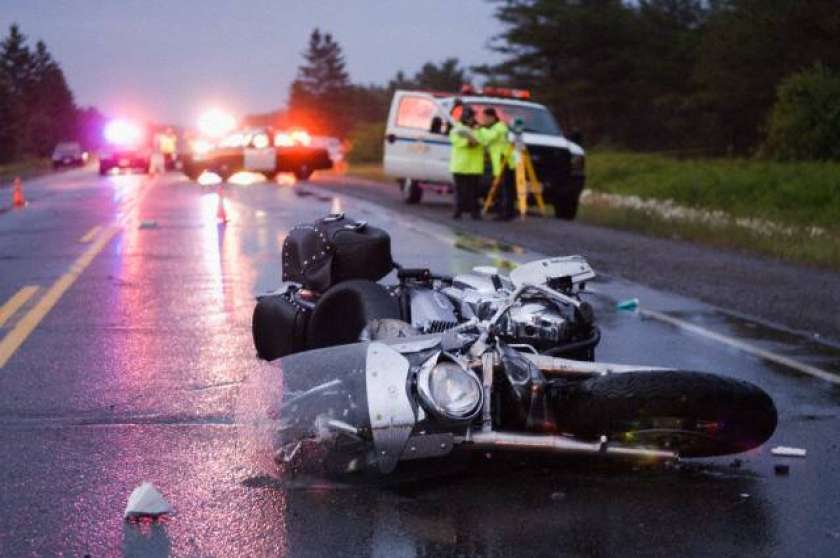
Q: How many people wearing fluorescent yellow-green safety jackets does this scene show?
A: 2